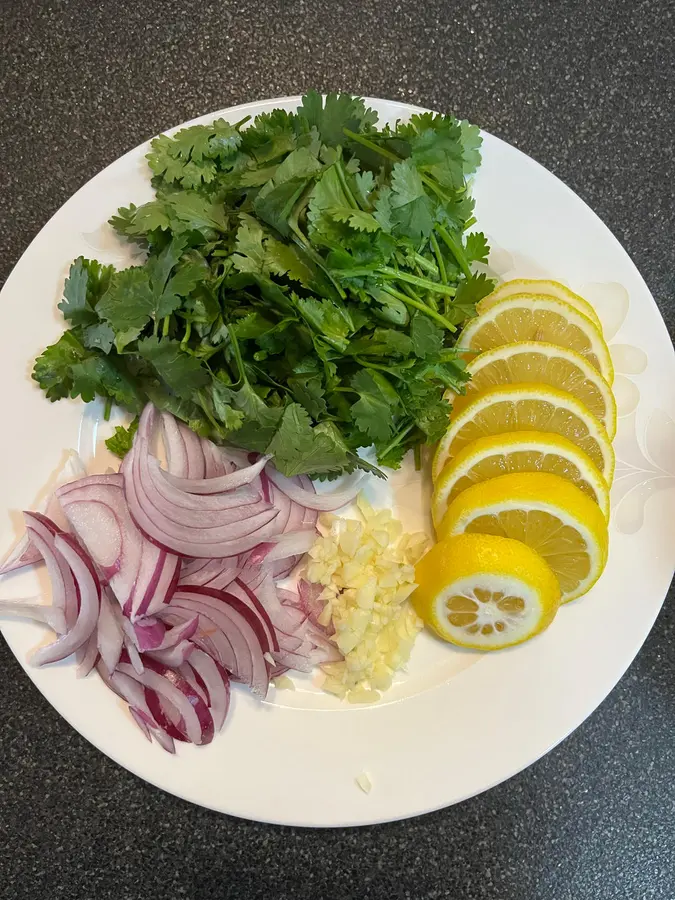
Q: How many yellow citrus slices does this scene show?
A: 7